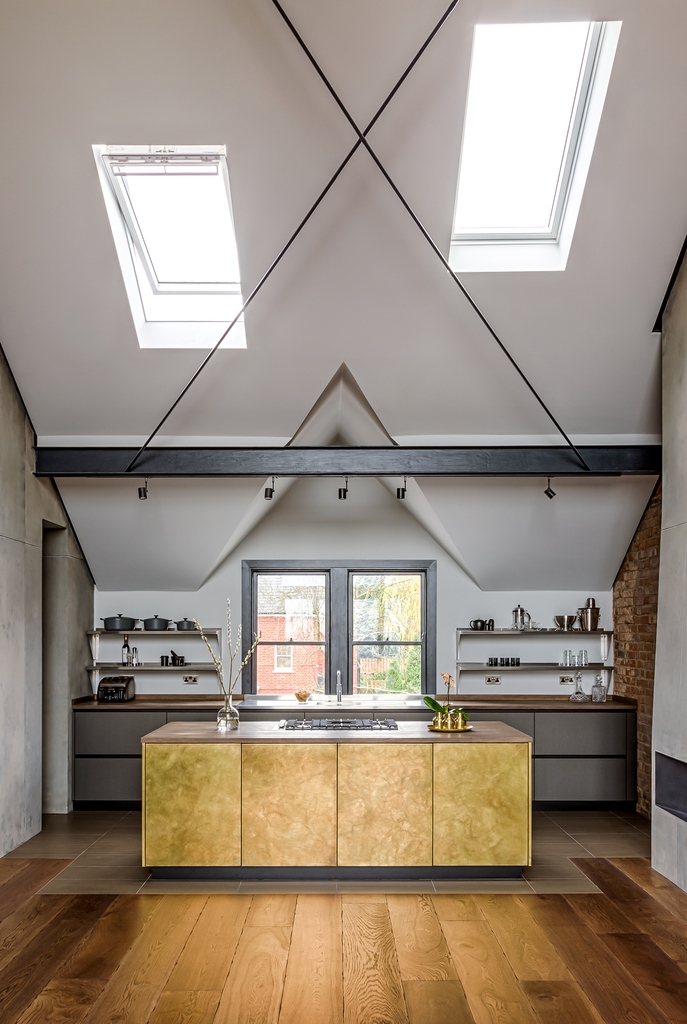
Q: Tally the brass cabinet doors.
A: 4